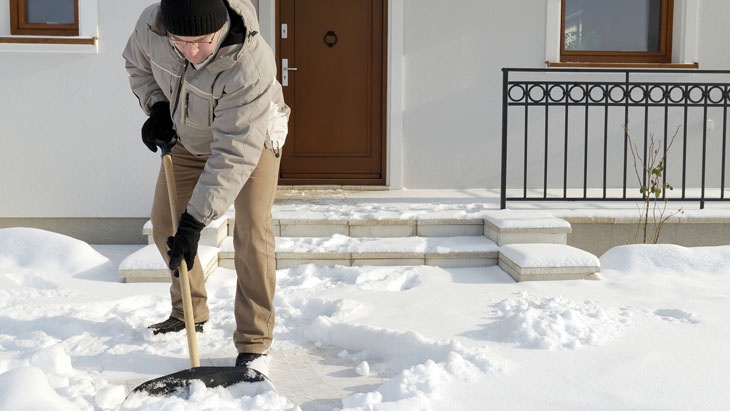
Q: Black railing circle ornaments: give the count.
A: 11